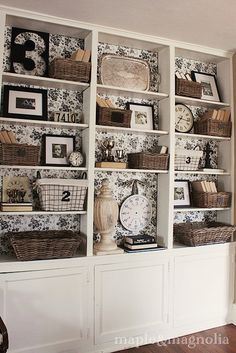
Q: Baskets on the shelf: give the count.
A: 11